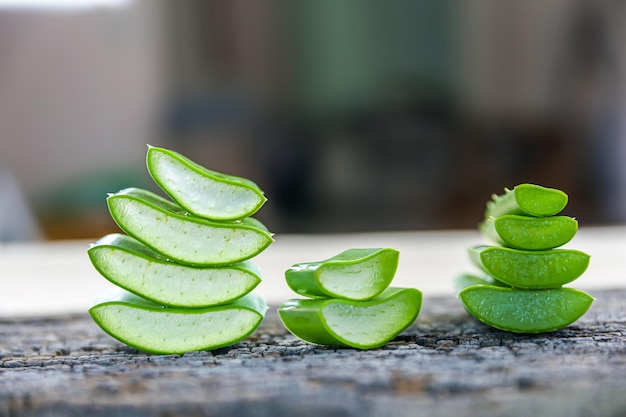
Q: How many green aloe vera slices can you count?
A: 10